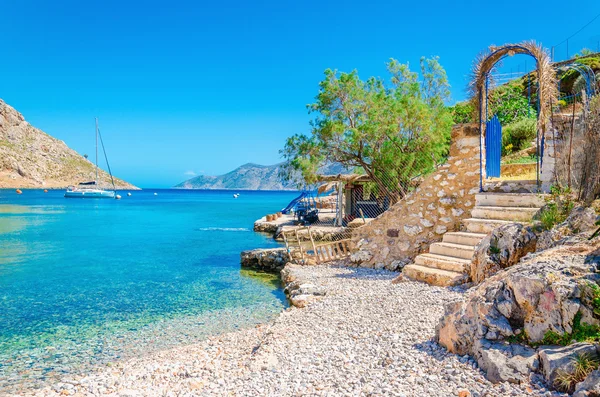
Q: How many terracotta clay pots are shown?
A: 3